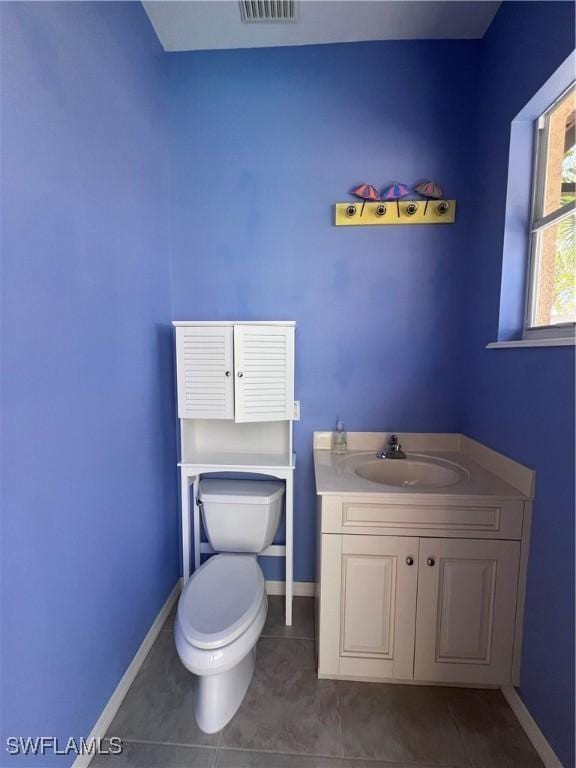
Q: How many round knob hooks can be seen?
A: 4